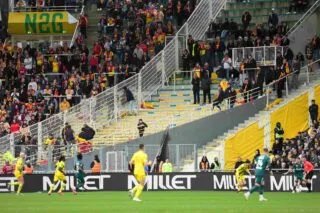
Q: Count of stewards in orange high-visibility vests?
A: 3